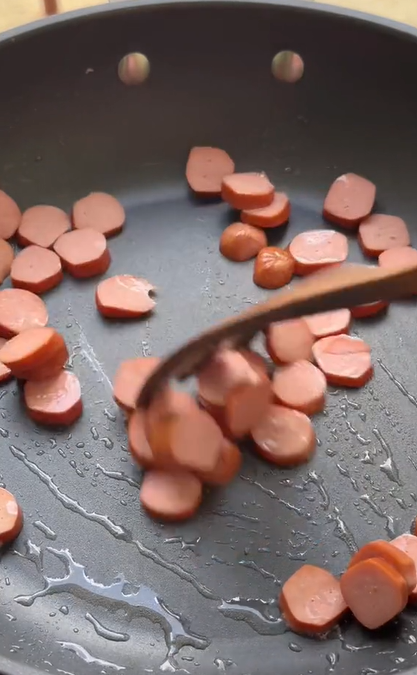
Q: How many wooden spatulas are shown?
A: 1